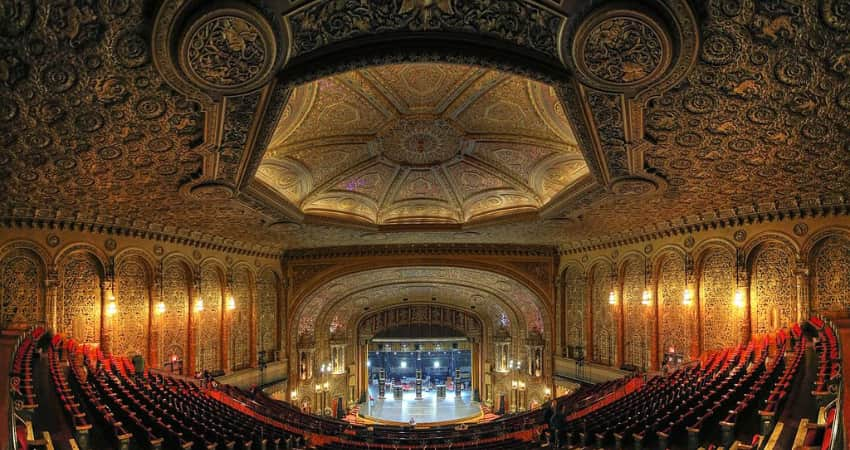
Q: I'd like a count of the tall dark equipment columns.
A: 3